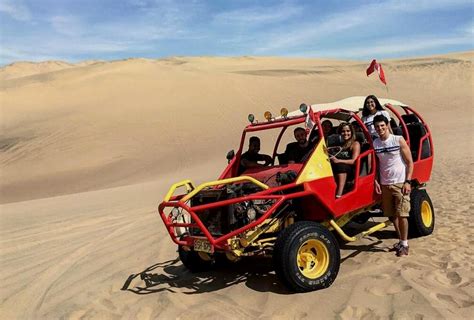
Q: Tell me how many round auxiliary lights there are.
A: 4